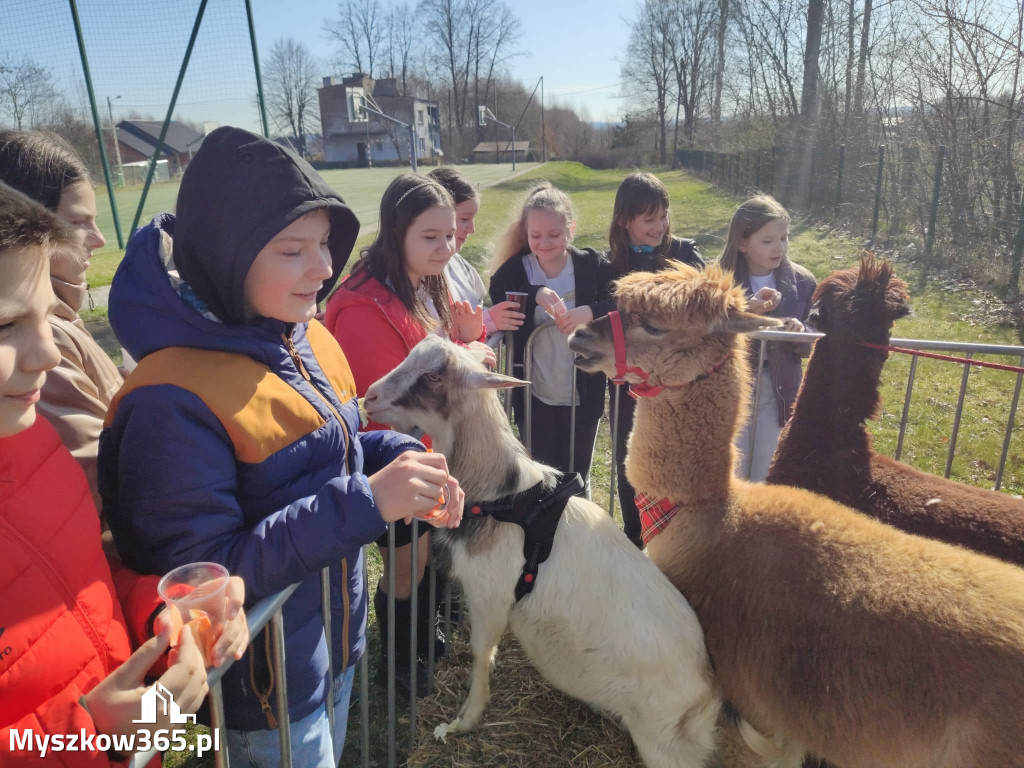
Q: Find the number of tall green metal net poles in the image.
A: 3